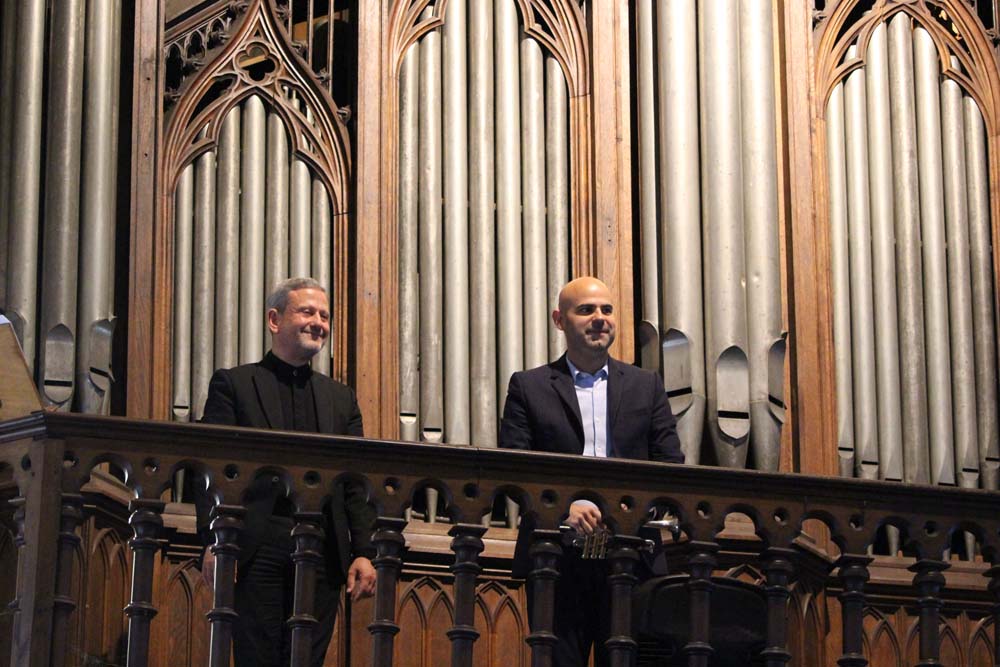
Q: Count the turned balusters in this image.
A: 14